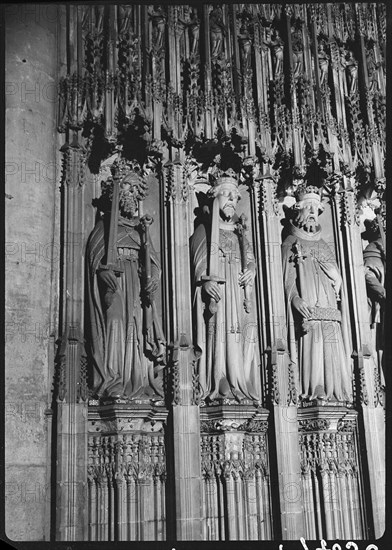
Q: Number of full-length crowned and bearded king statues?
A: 3